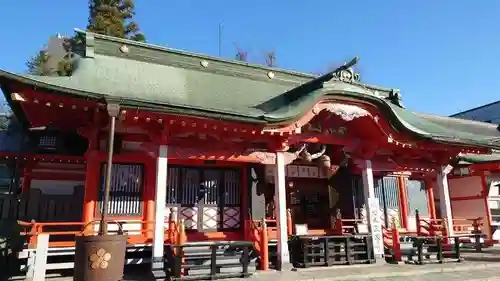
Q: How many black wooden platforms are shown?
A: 3